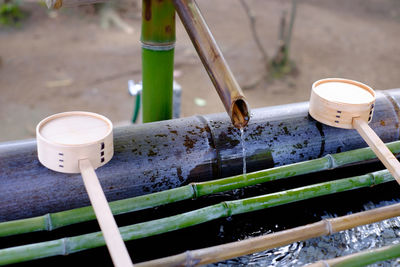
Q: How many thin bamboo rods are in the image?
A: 4